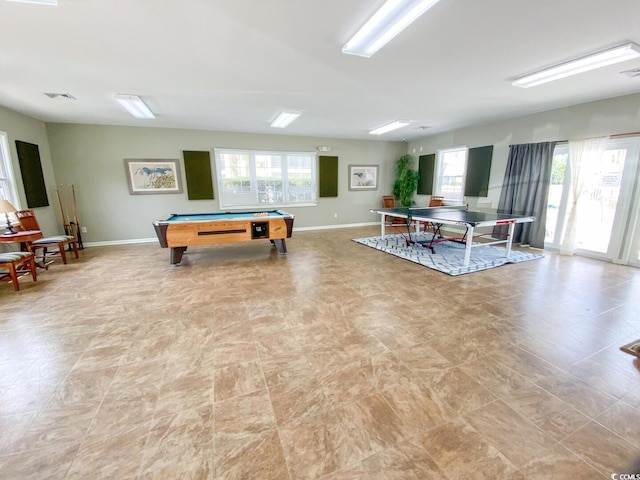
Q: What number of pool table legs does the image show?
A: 4